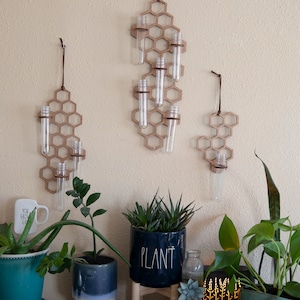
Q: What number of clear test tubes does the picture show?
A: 9